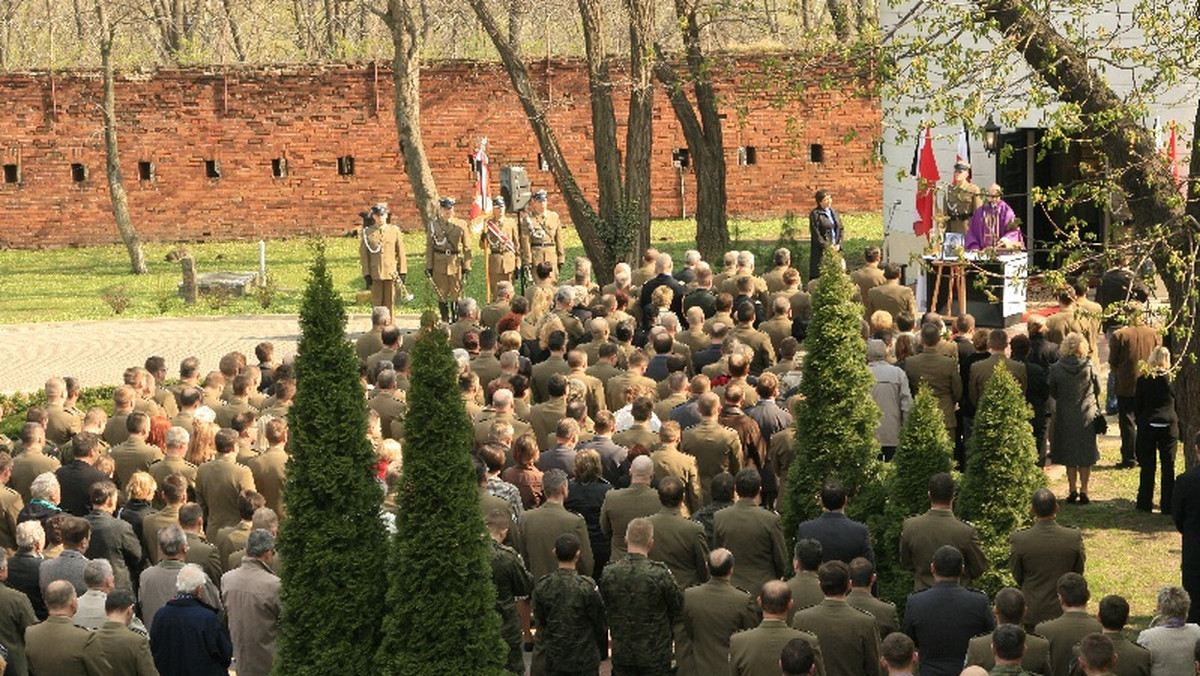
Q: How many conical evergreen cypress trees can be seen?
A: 5